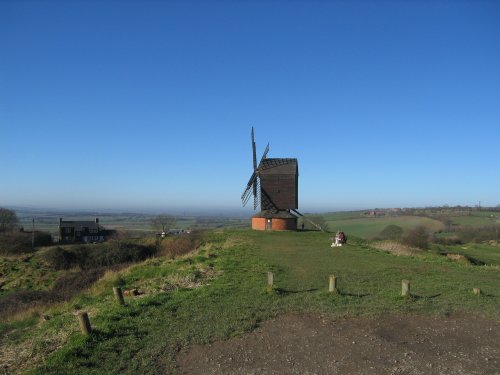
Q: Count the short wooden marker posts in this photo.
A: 6